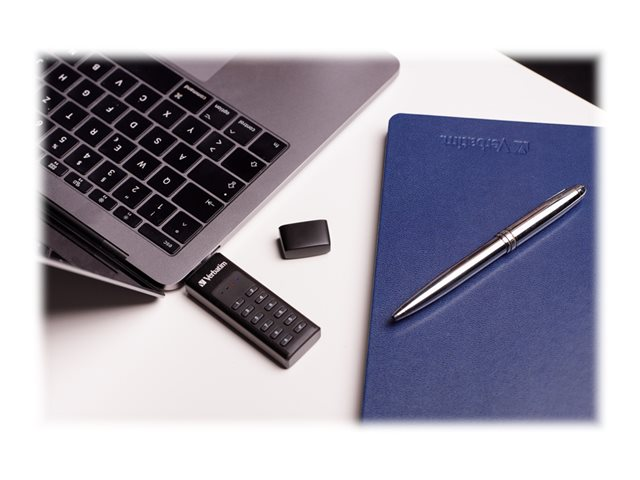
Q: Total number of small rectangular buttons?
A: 12